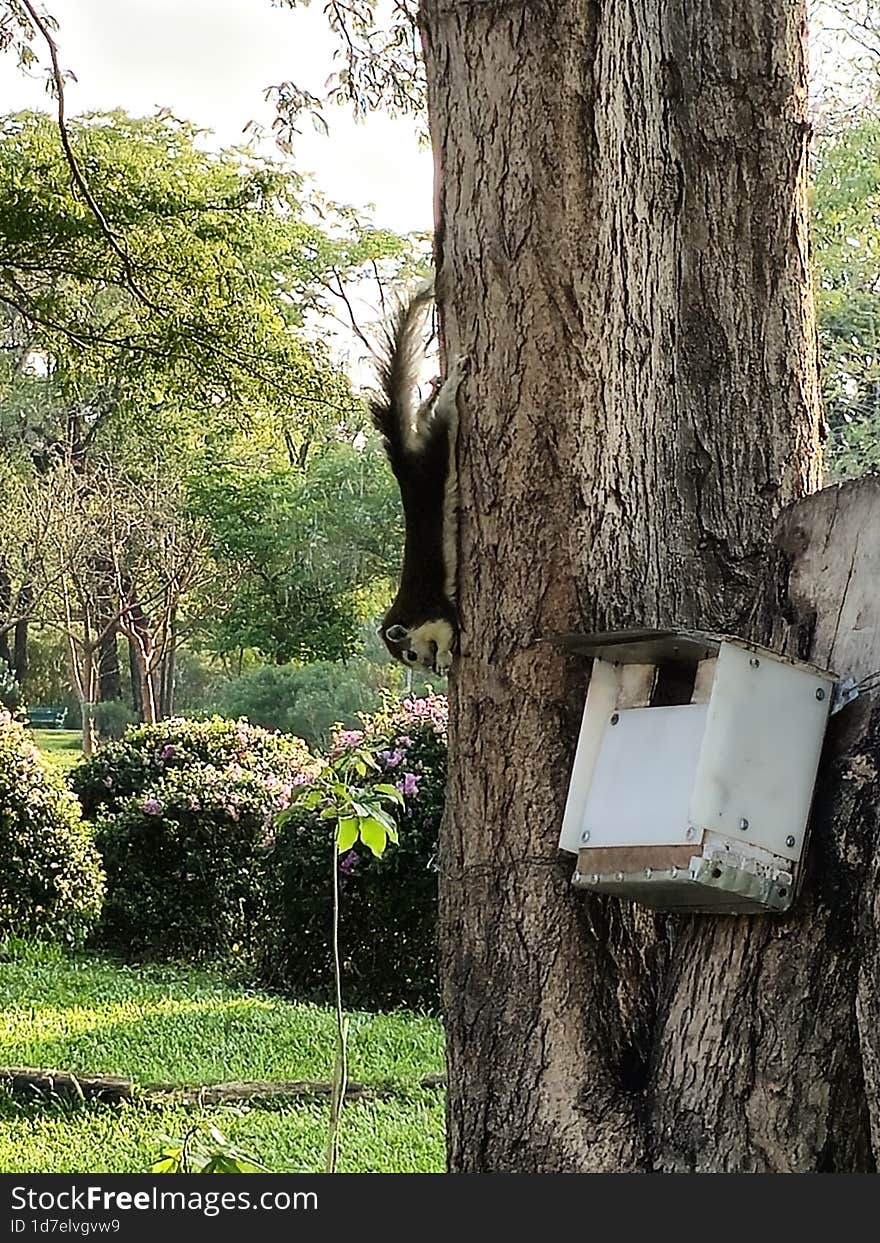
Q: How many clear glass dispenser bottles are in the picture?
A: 0